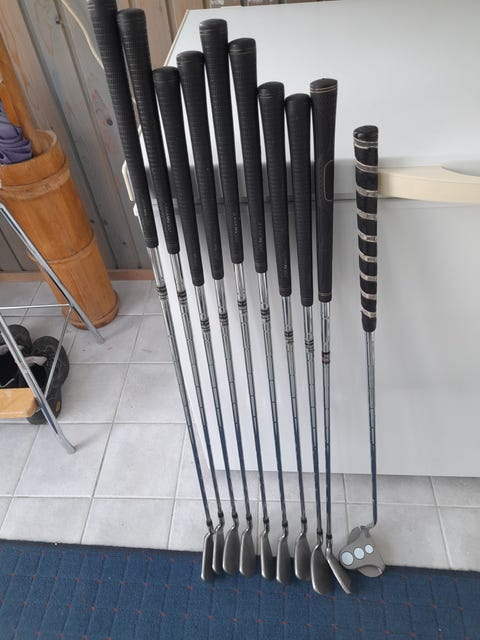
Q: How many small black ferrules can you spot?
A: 9